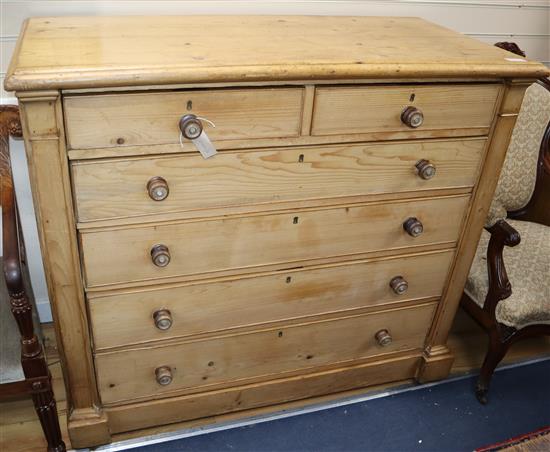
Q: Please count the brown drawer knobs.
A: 10